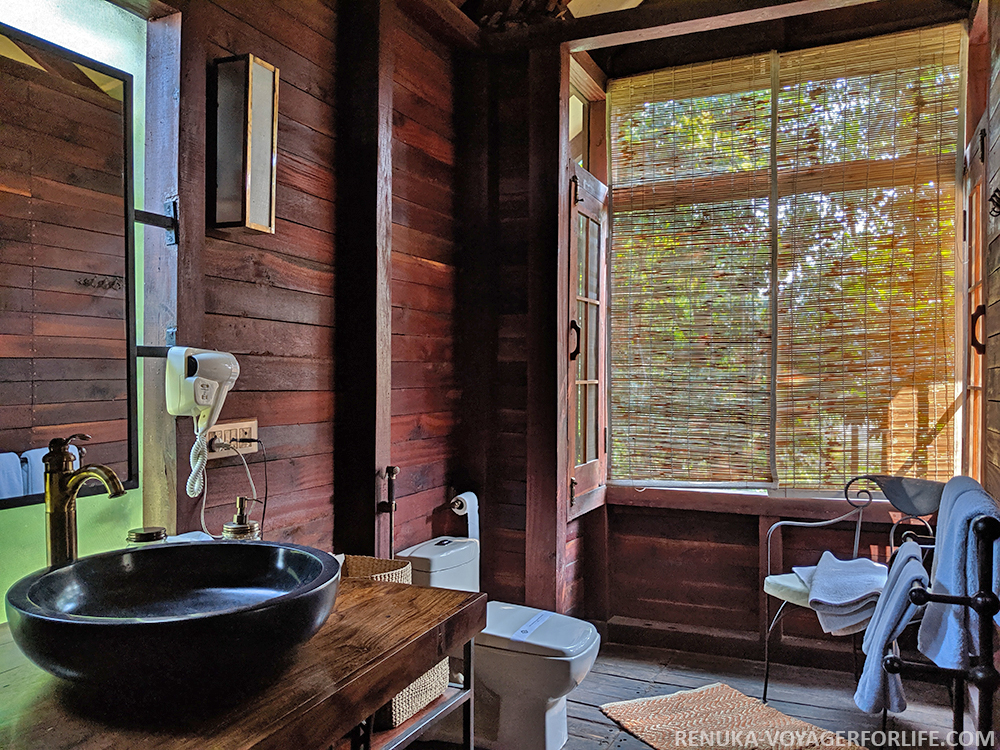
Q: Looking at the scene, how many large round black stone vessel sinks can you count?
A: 1